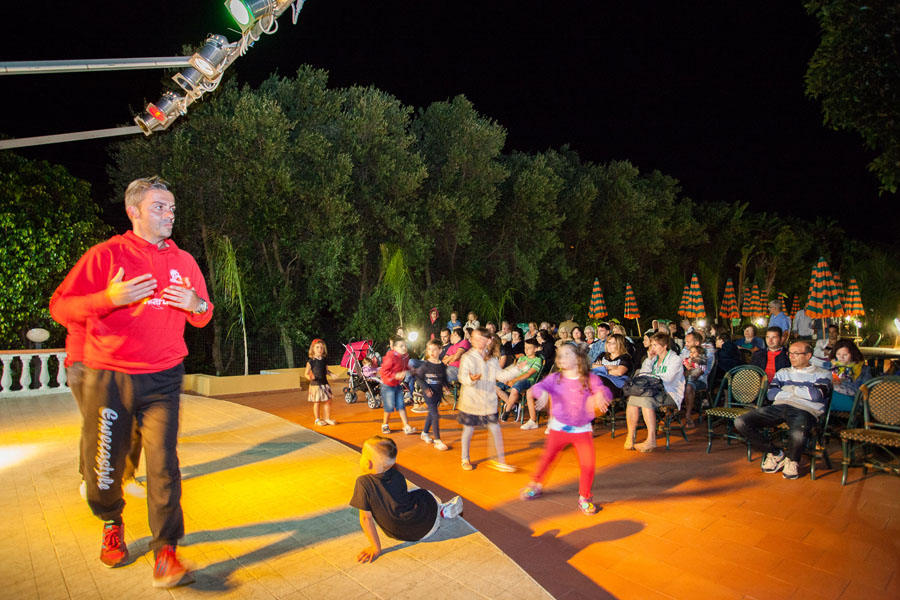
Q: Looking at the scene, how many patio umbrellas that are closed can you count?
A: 14